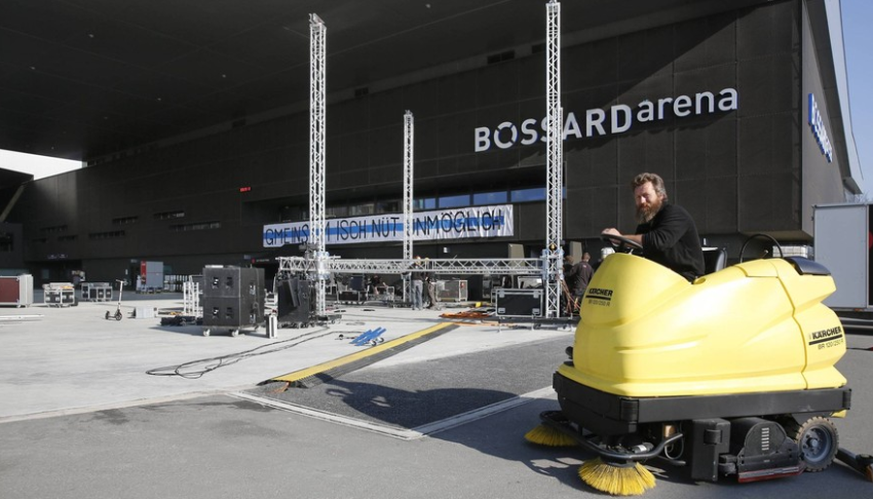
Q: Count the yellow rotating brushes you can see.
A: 2